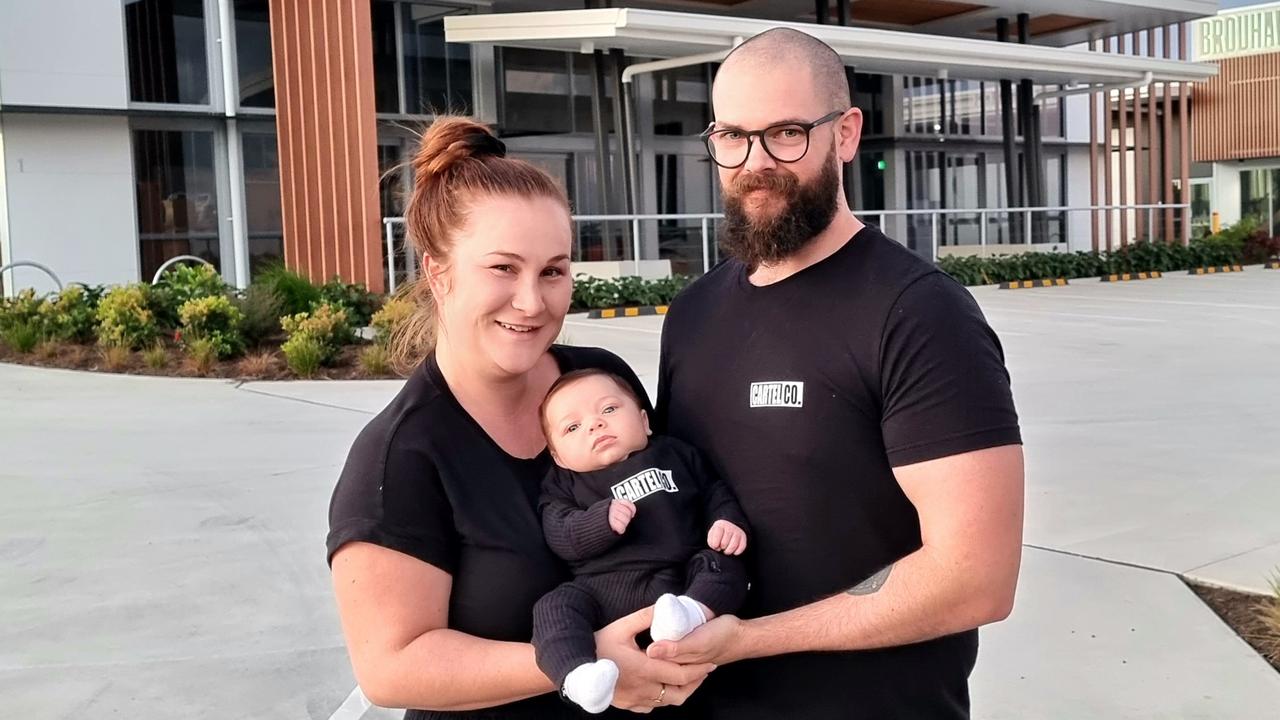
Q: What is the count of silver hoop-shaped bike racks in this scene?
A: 2